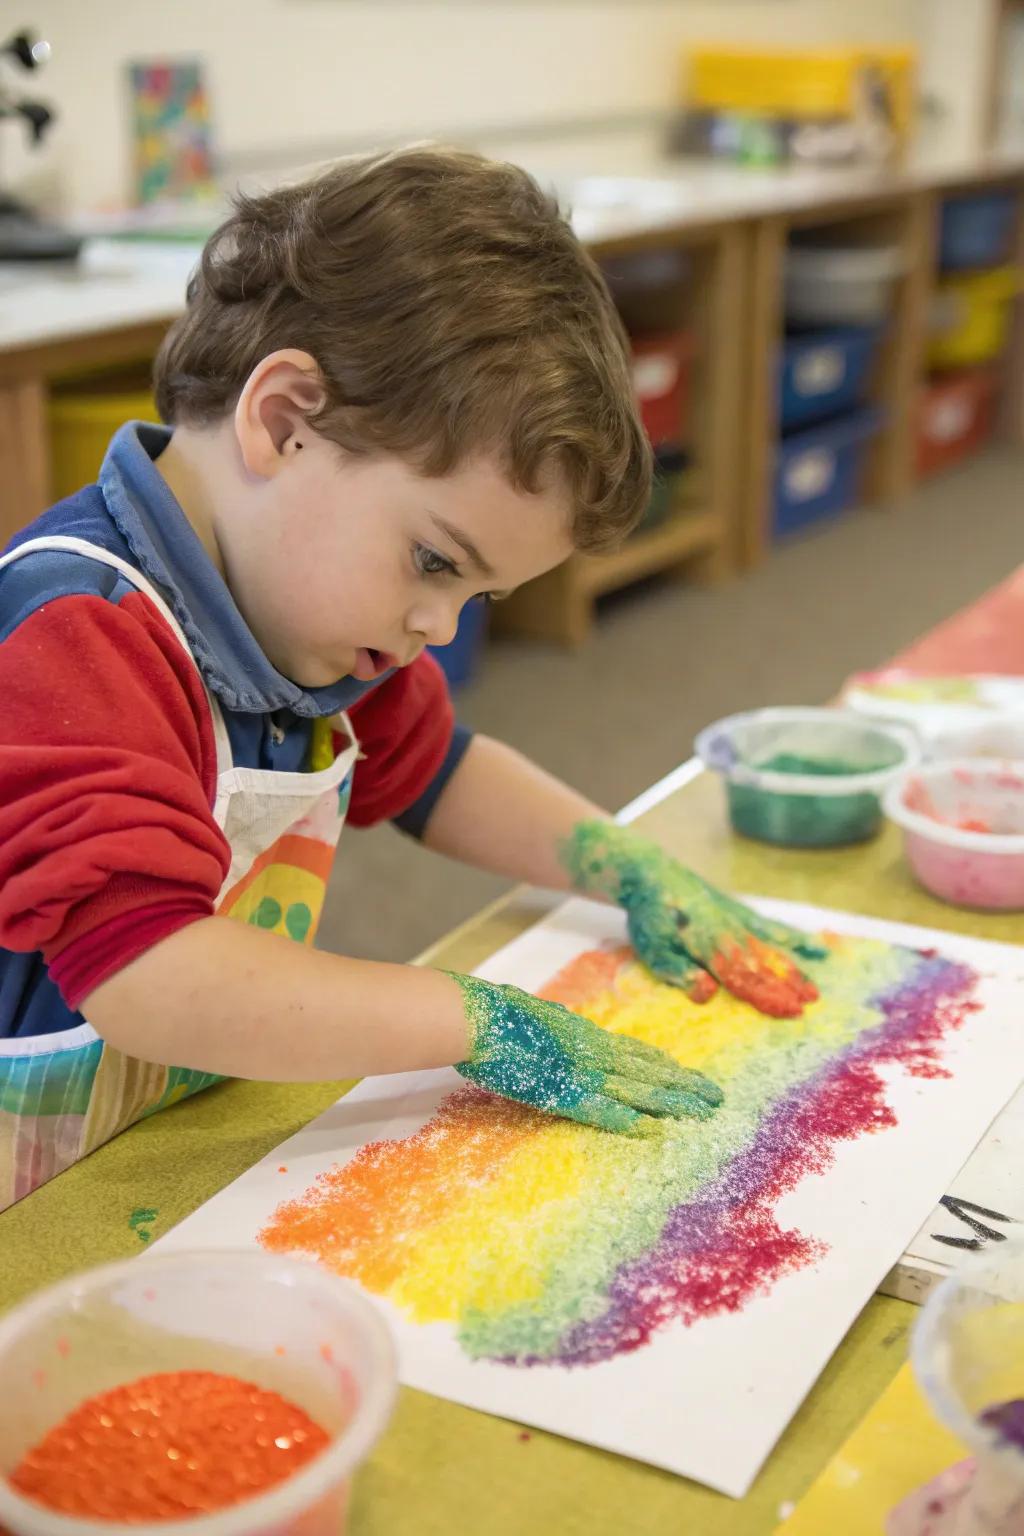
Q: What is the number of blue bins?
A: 4